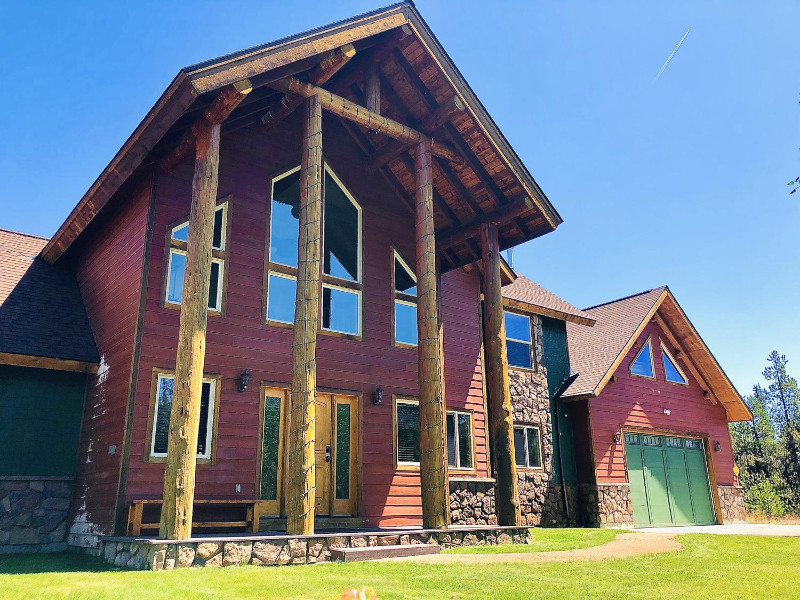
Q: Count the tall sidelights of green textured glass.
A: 2